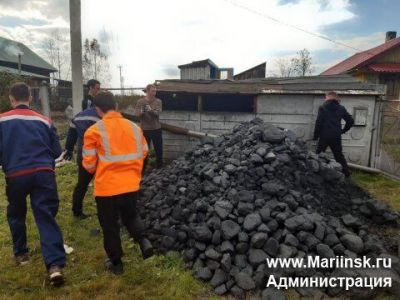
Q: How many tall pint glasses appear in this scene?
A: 0